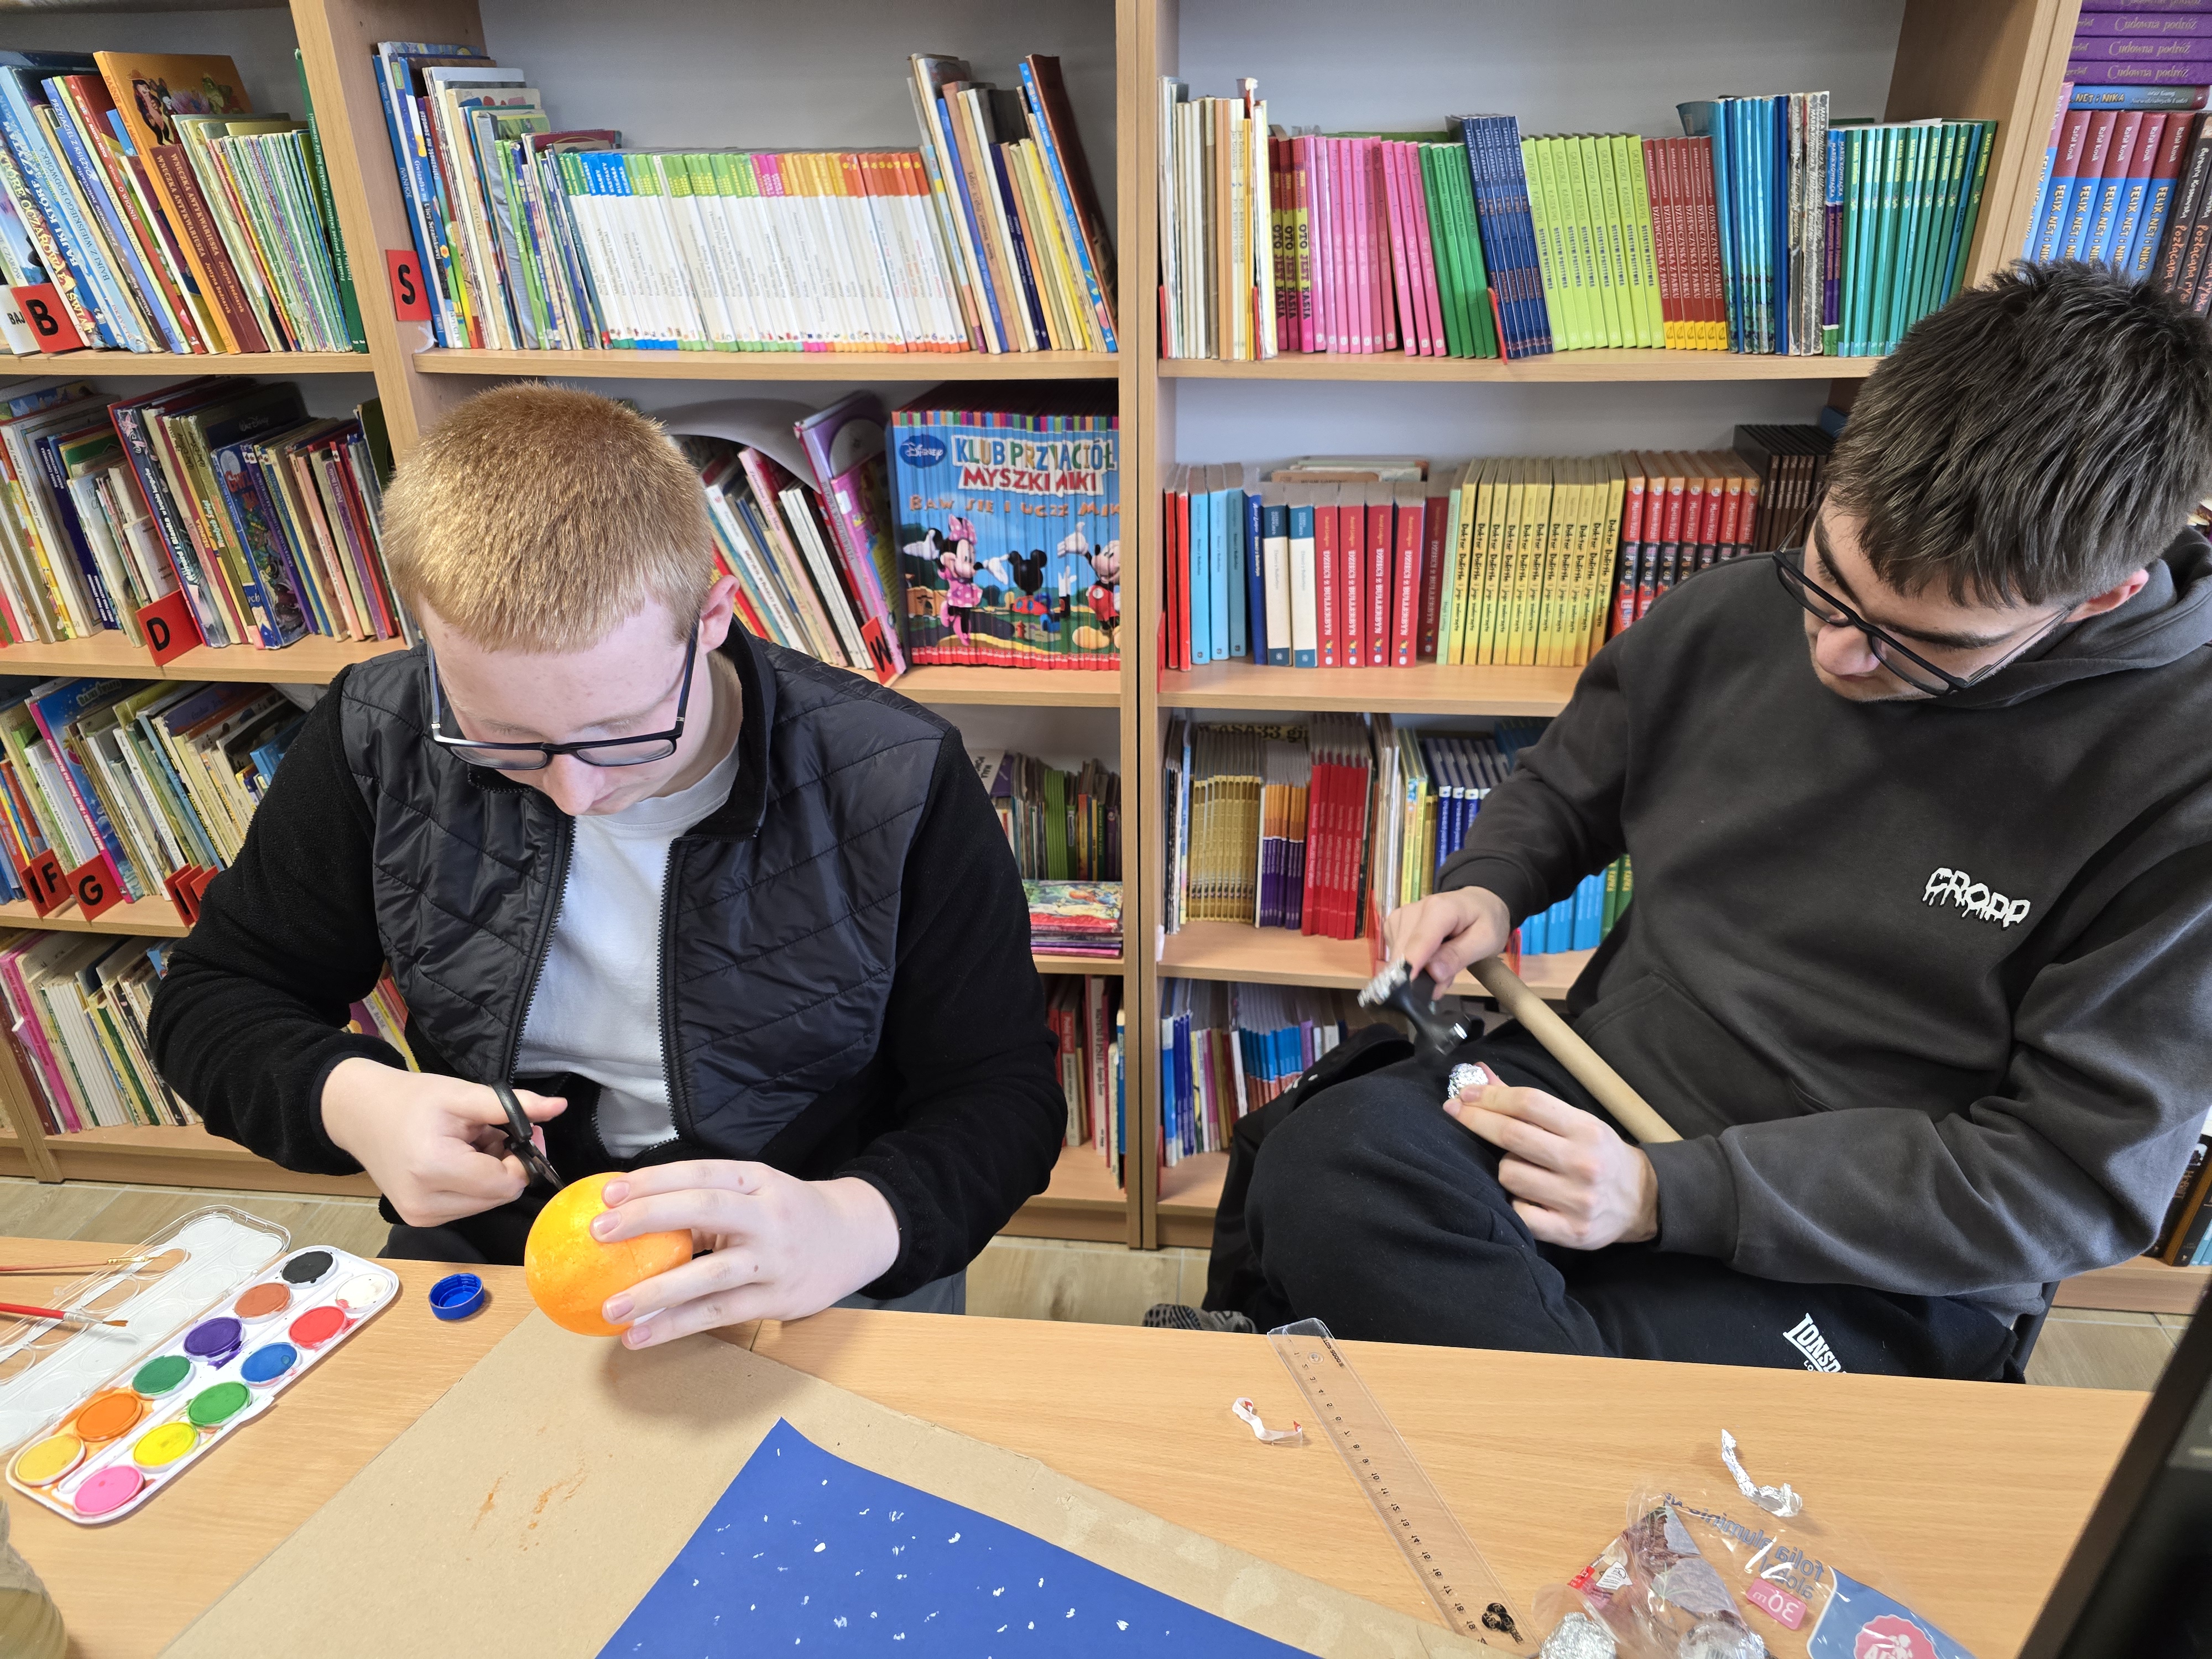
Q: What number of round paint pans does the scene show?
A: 12